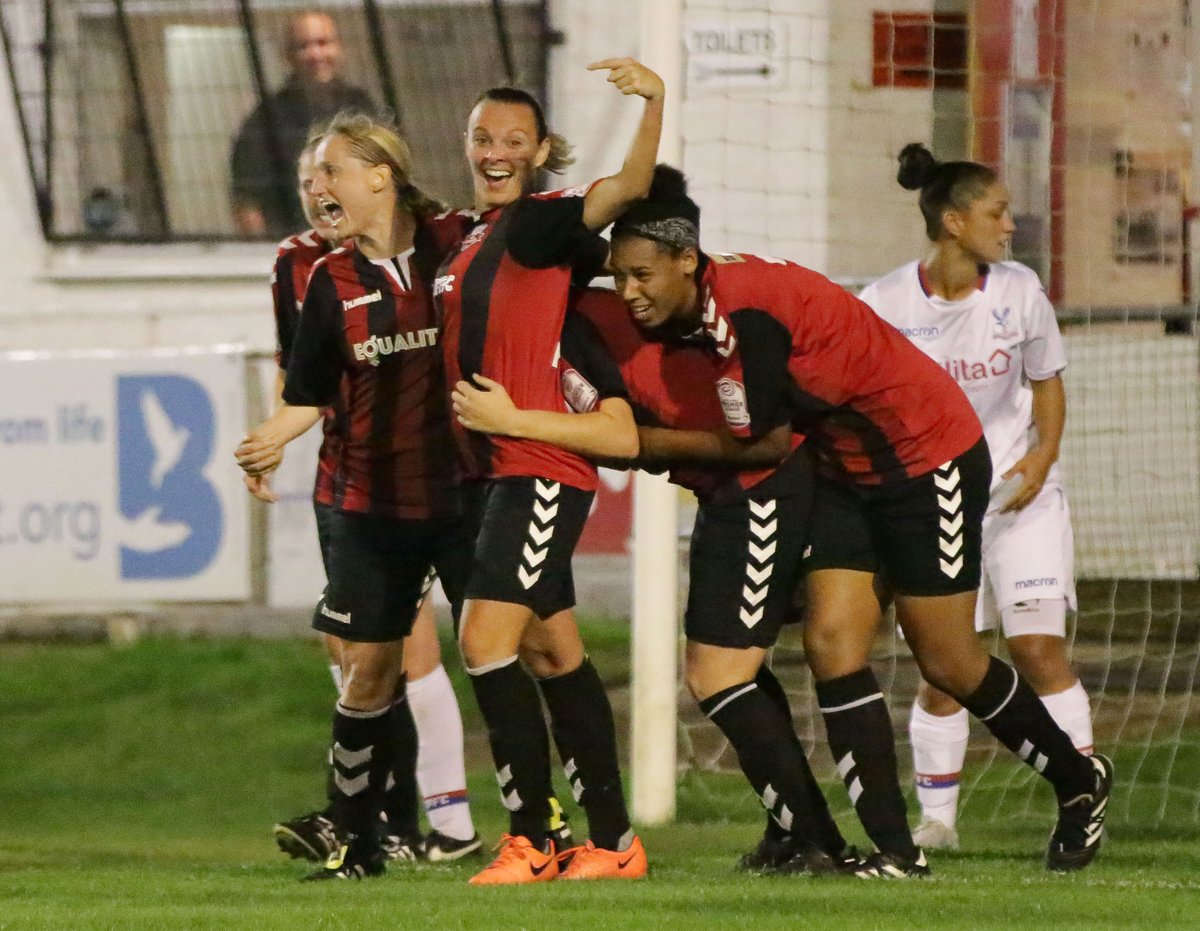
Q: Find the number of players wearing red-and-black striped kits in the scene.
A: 5